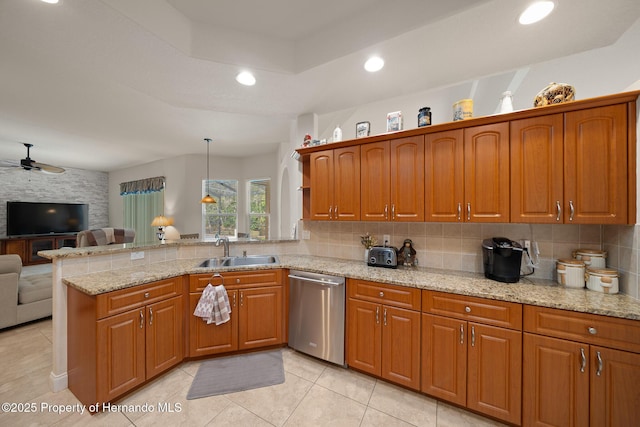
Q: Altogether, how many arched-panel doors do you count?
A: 8